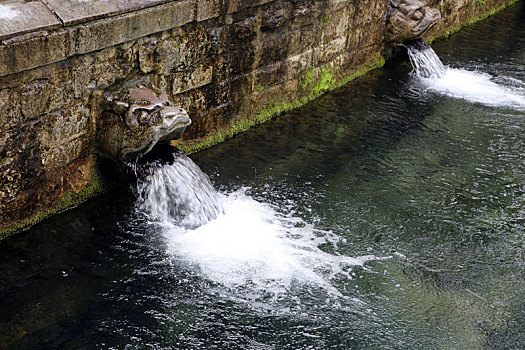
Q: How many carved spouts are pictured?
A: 2